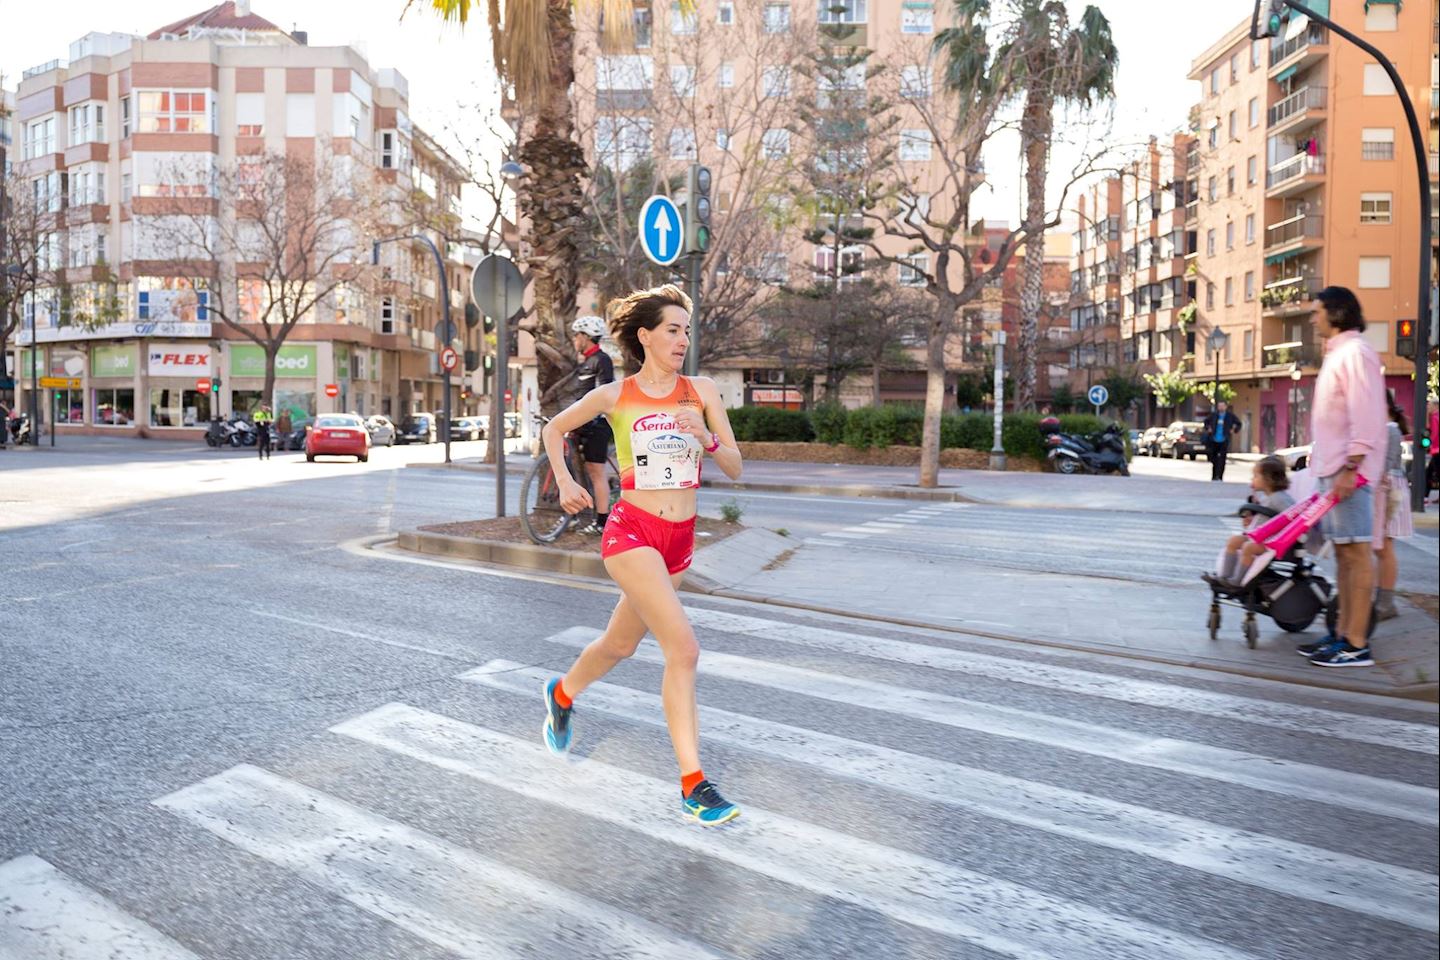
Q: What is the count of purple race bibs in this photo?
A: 0